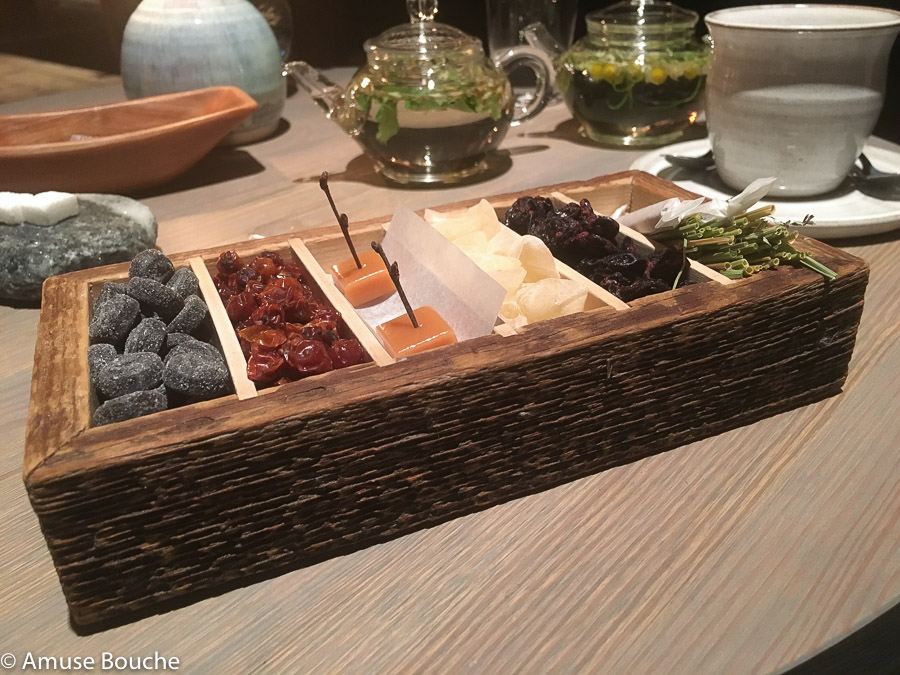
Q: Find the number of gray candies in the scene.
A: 12